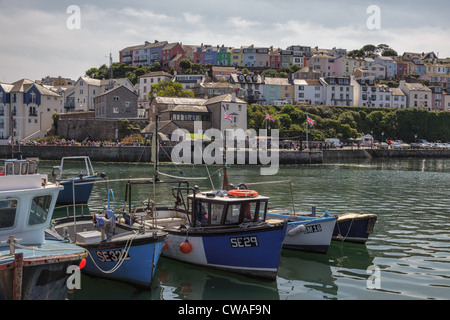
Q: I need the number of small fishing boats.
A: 6